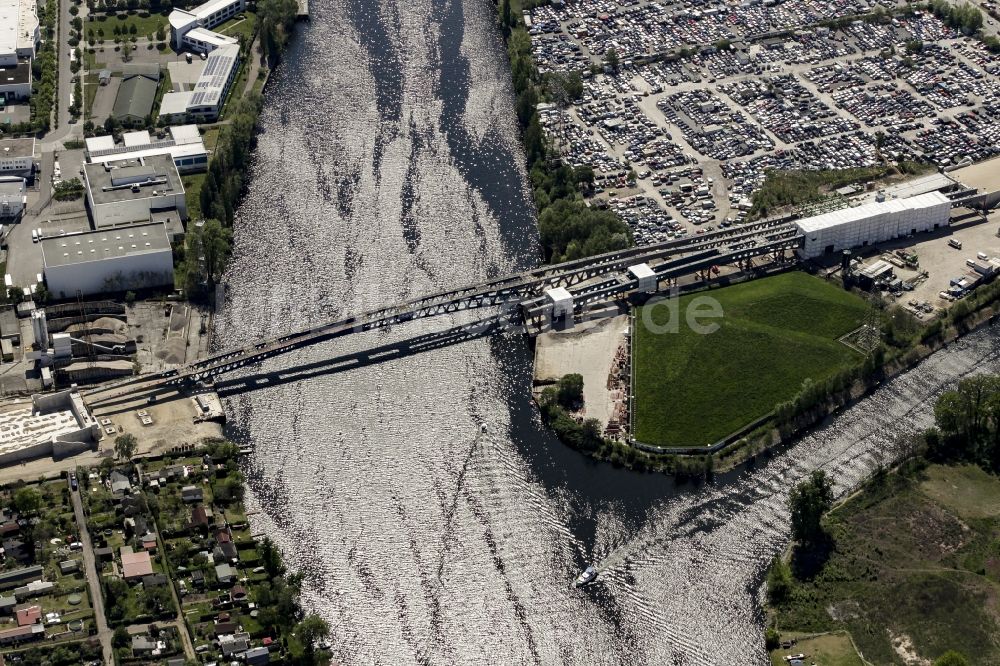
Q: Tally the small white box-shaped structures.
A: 2